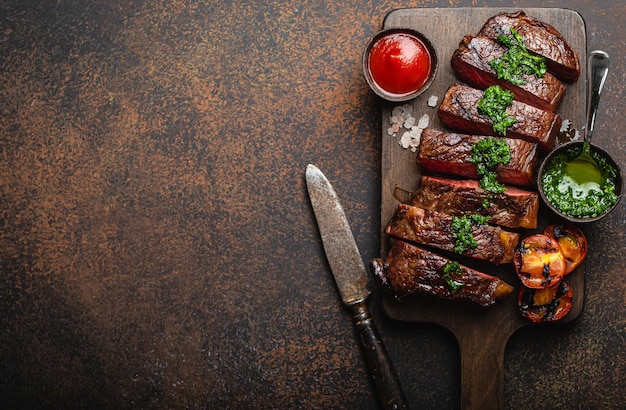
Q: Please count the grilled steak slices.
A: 7